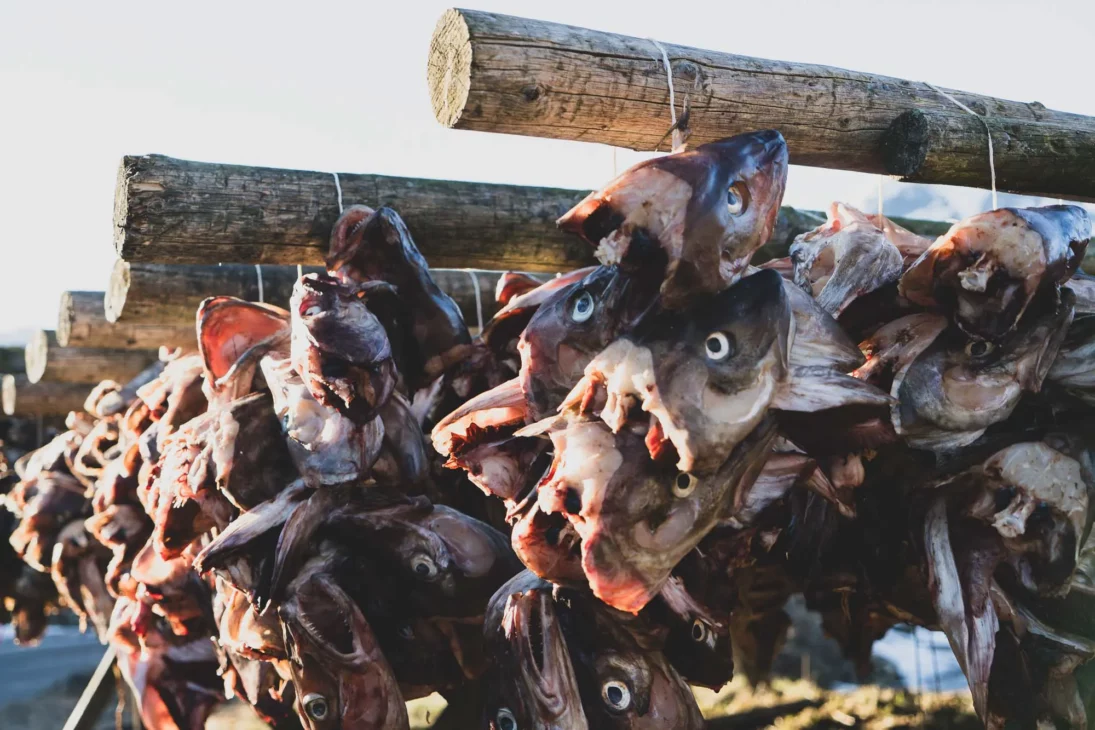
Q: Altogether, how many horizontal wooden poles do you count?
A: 6